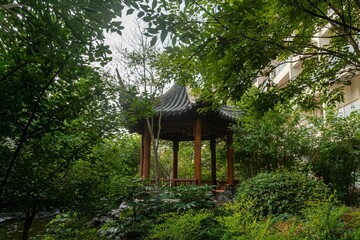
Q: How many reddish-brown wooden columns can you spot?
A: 6